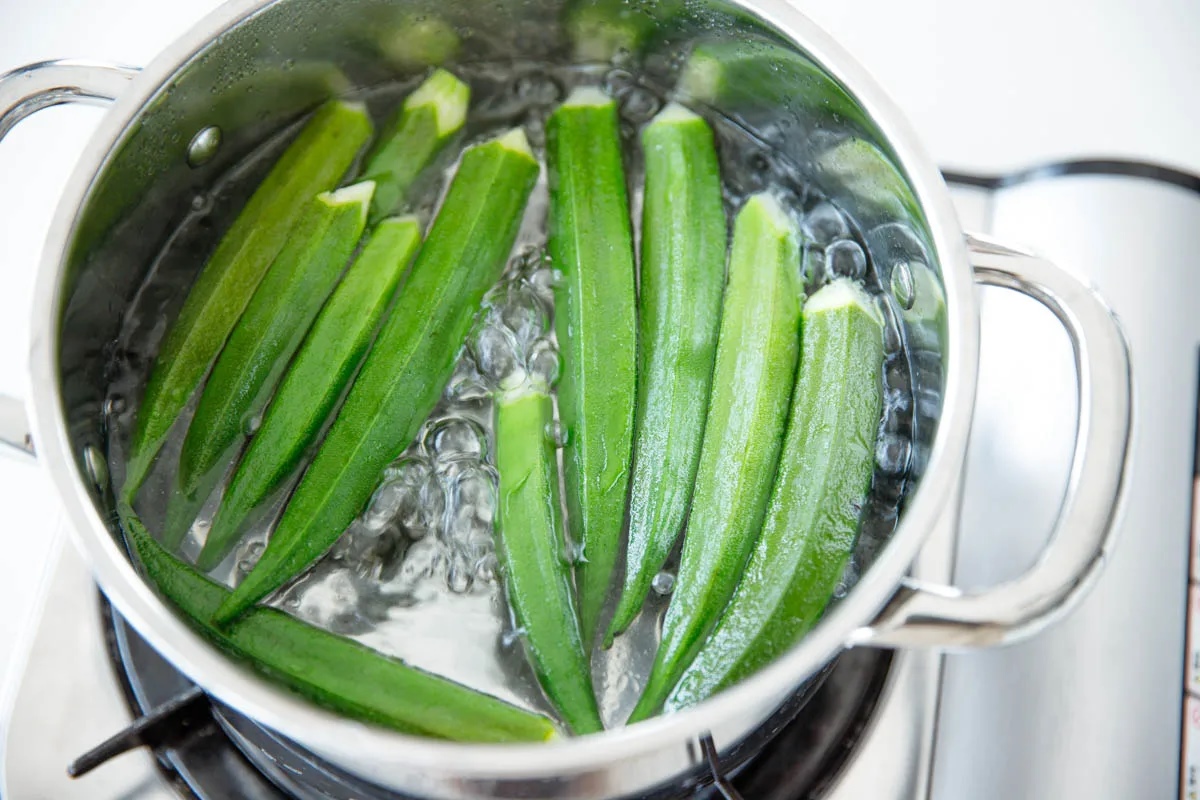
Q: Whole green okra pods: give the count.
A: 11